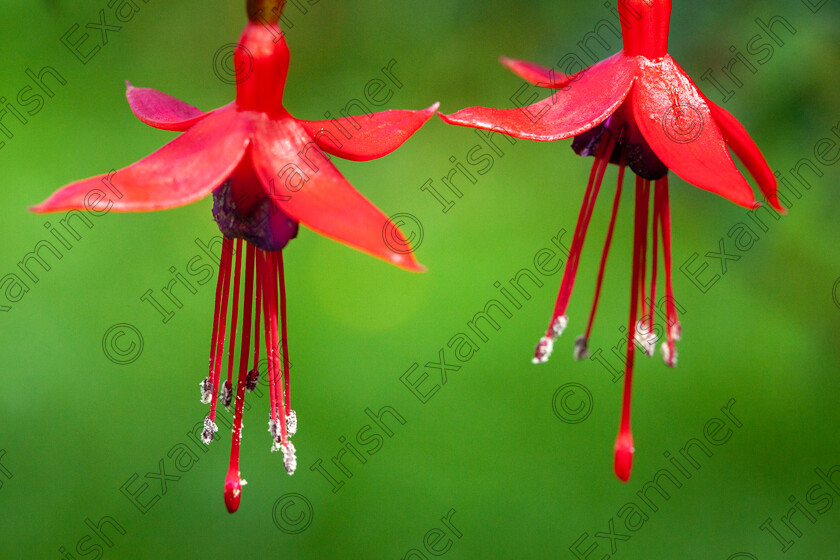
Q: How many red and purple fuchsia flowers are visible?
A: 2